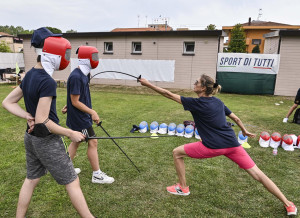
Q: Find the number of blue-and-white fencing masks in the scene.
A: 8